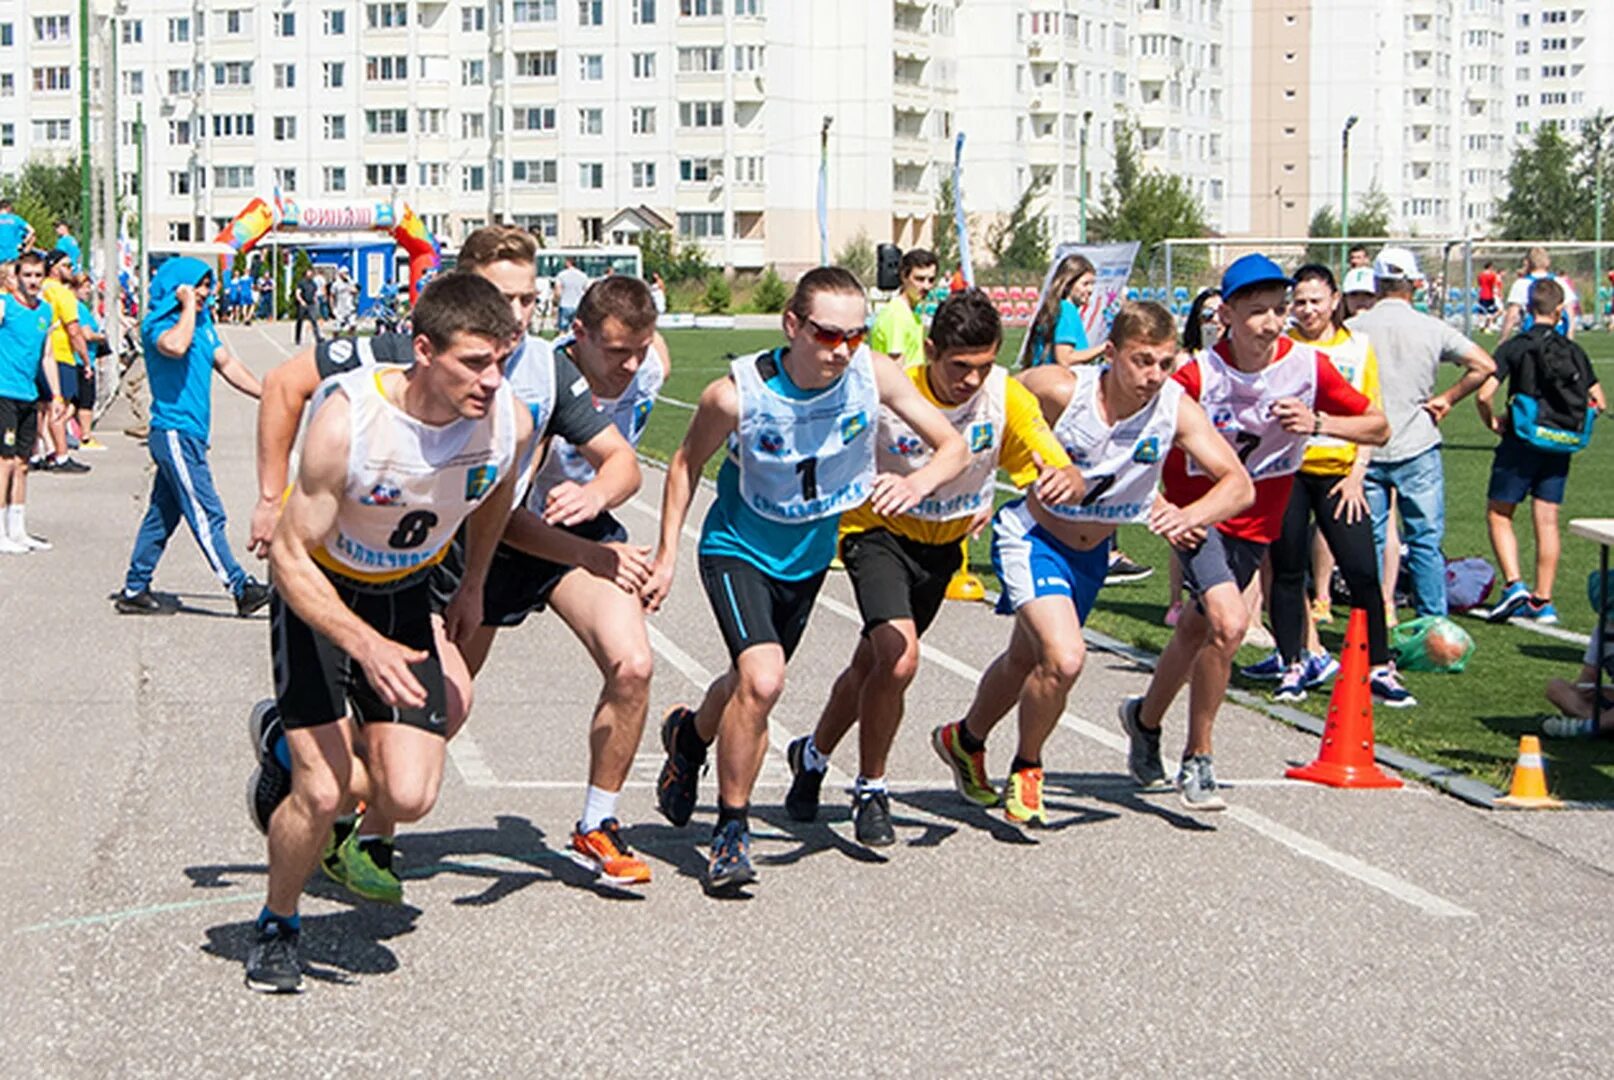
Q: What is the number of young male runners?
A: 7